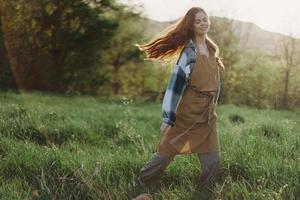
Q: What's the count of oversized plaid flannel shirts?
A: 1